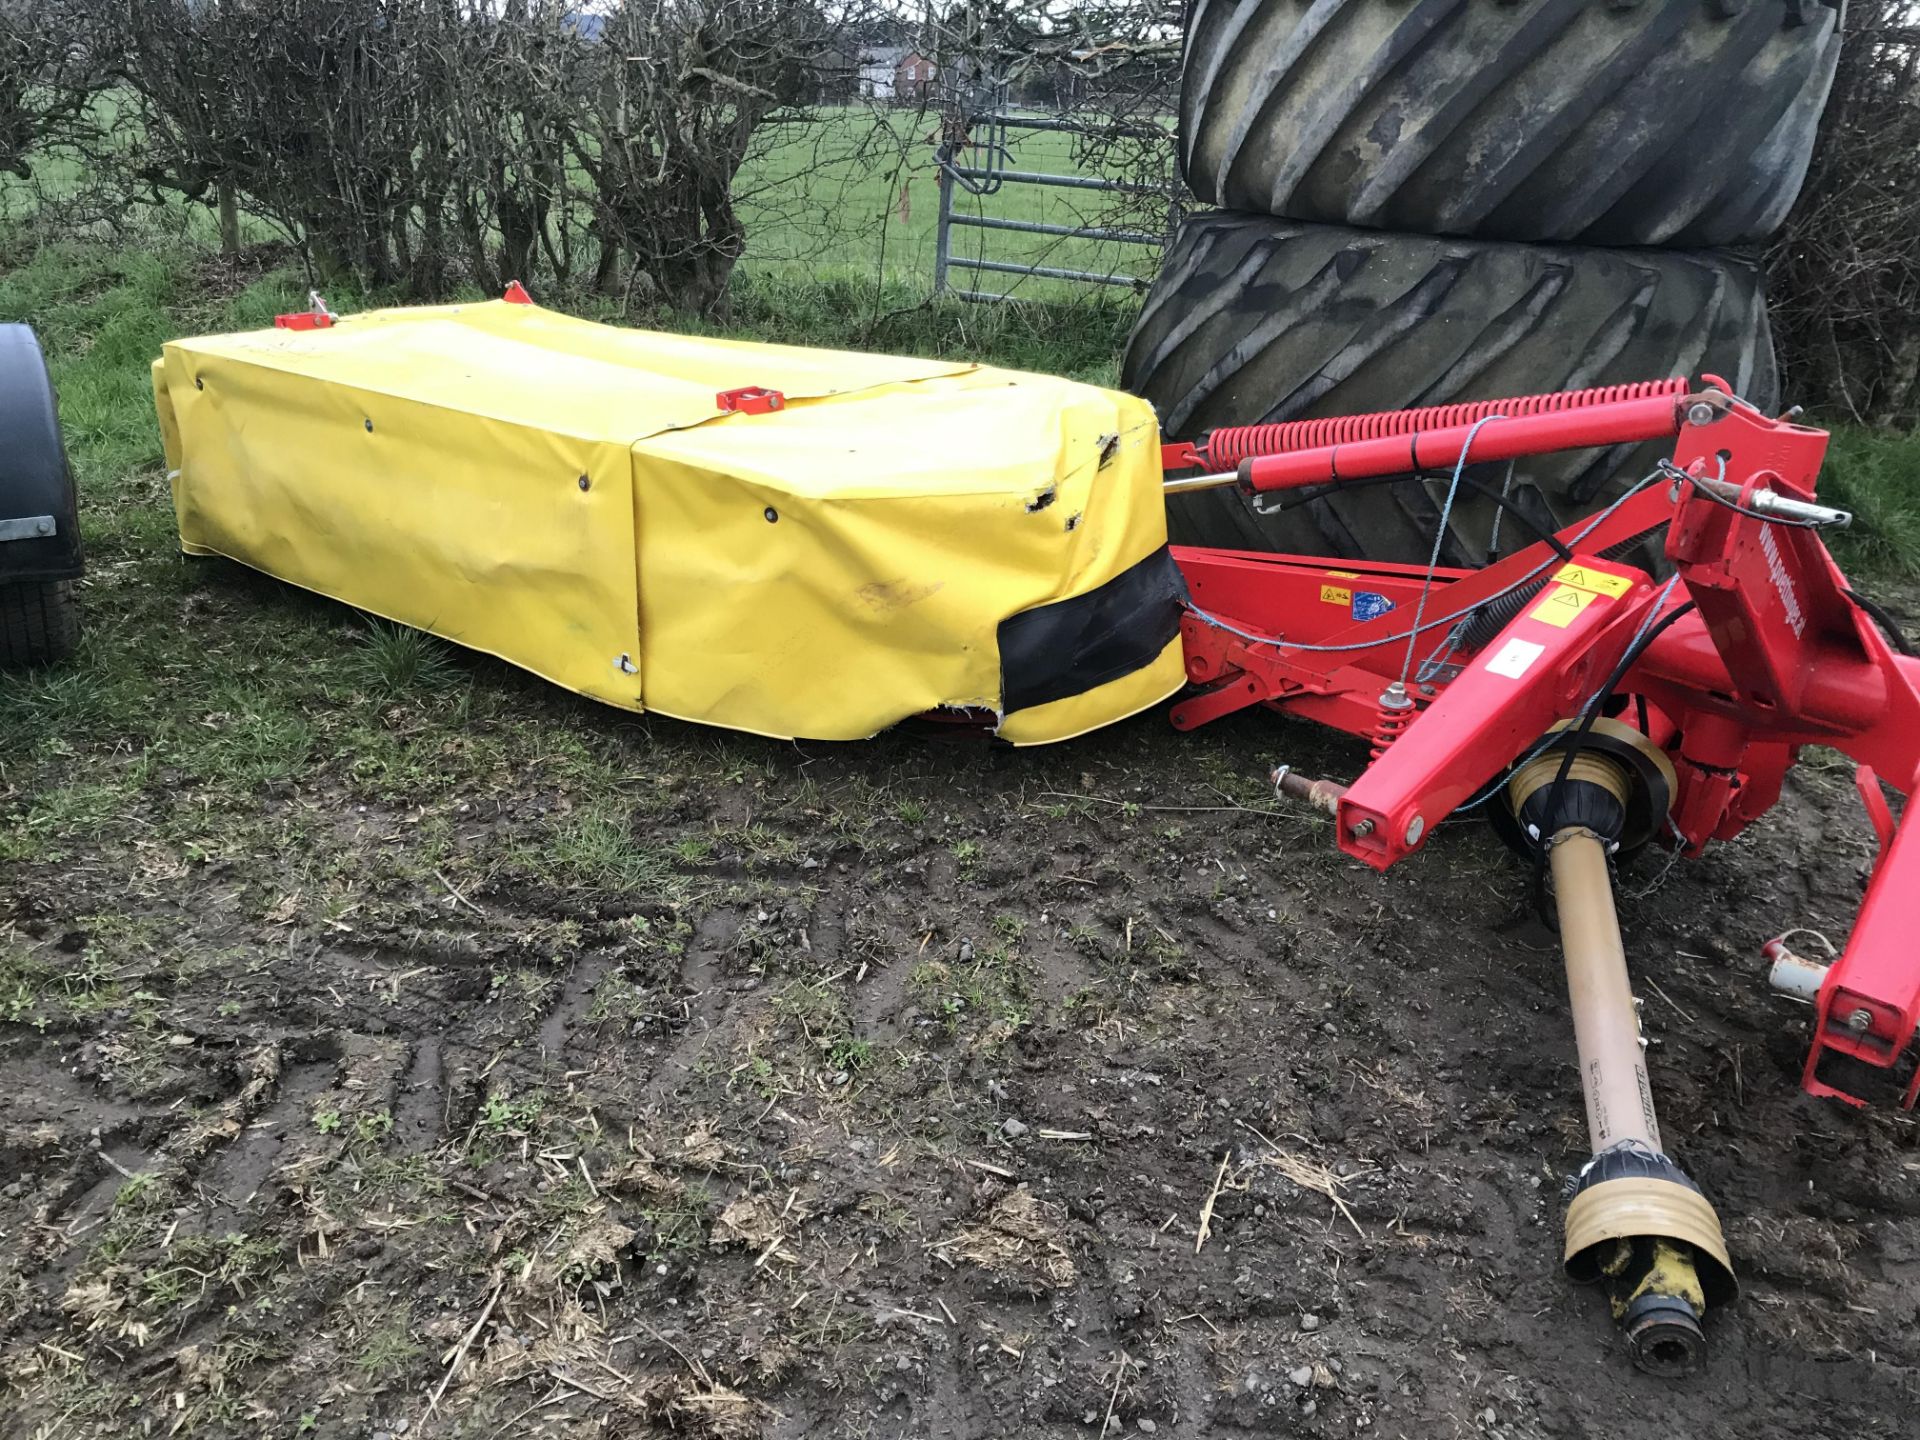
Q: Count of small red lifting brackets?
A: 3